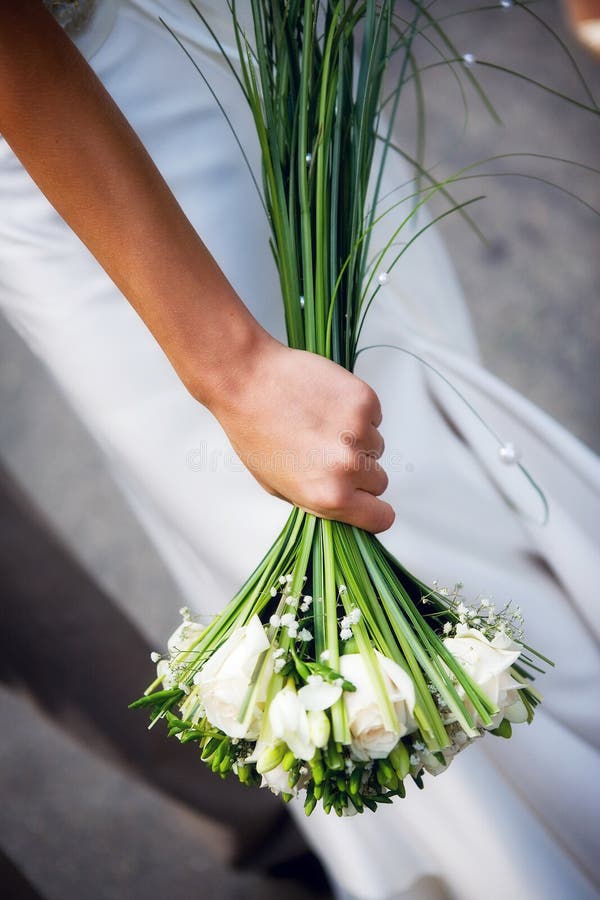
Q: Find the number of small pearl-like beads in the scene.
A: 6